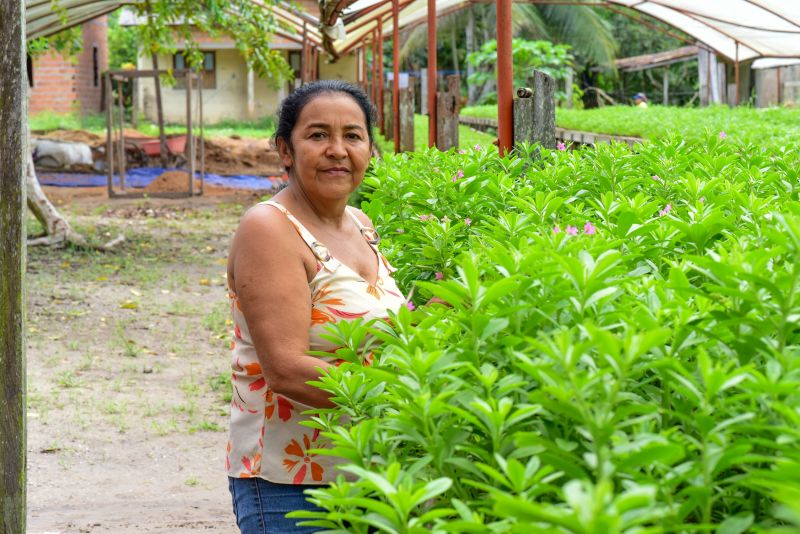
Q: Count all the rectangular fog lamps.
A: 0